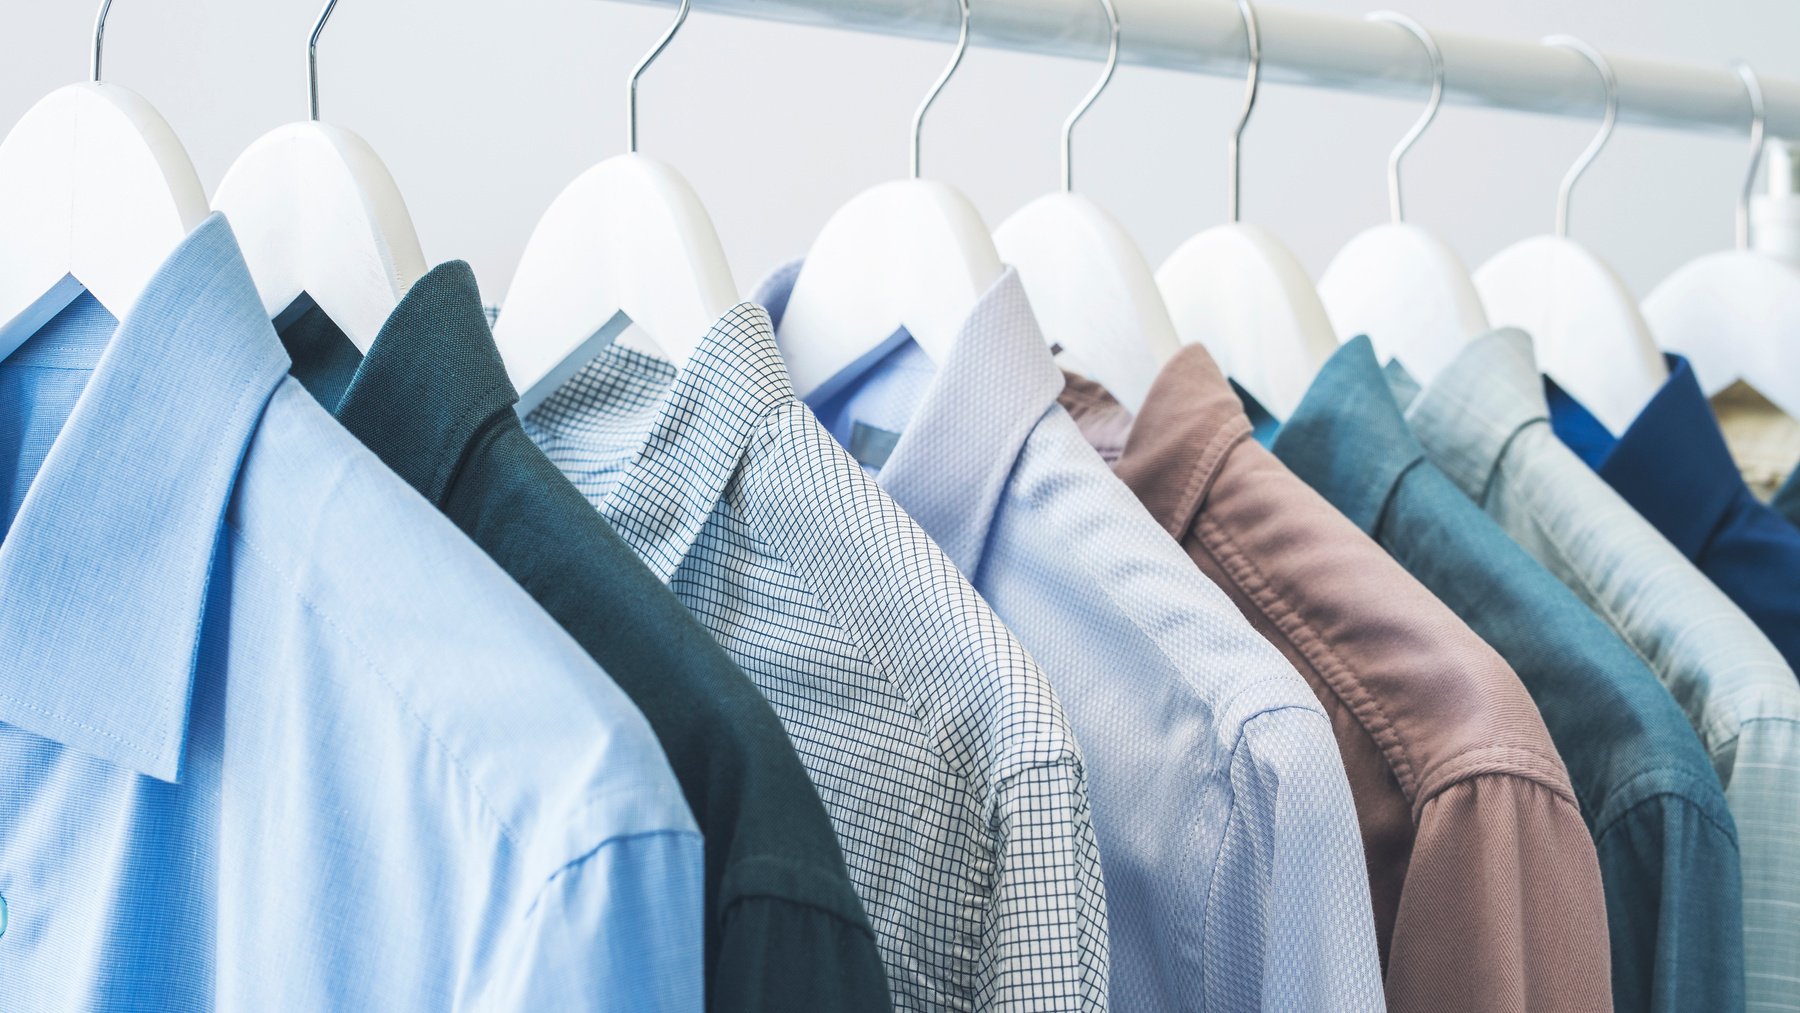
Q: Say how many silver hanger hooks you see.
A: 9